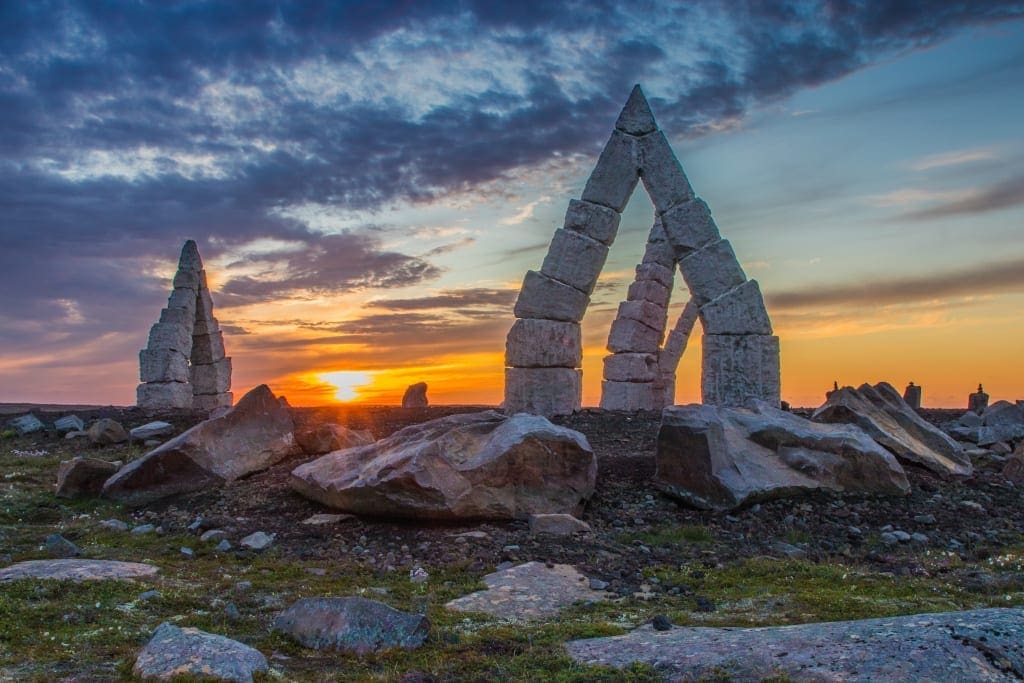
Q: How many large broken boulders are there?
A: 4